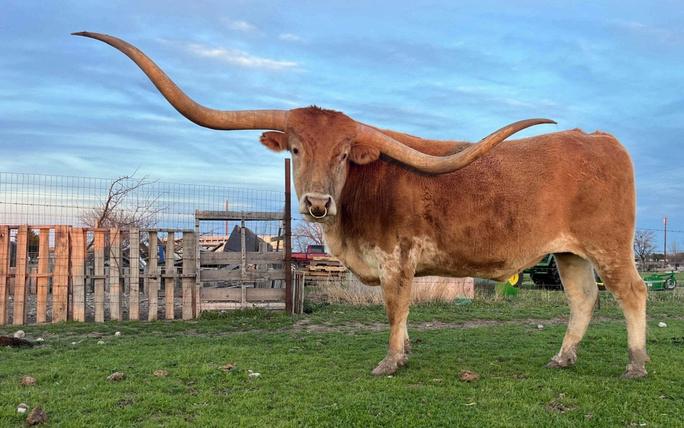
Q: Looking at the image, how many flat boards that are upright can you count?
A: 11